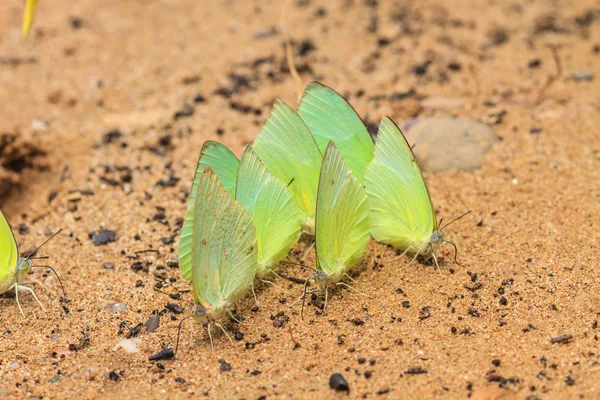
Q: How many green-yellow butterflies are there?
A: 8